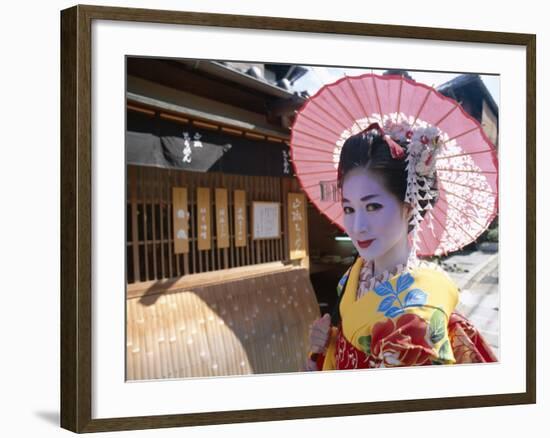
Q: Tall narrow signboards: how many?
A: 5